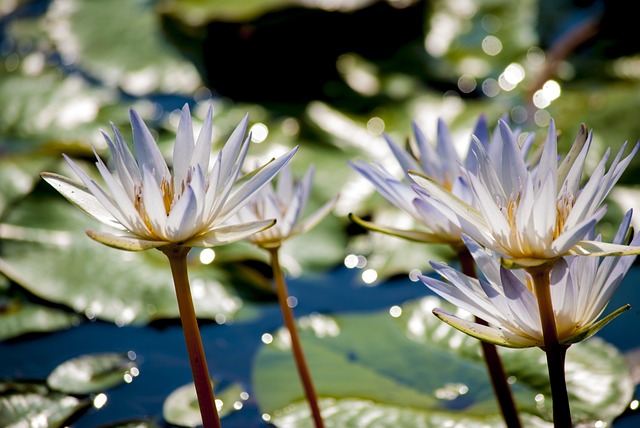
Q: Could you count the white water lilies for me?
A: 5